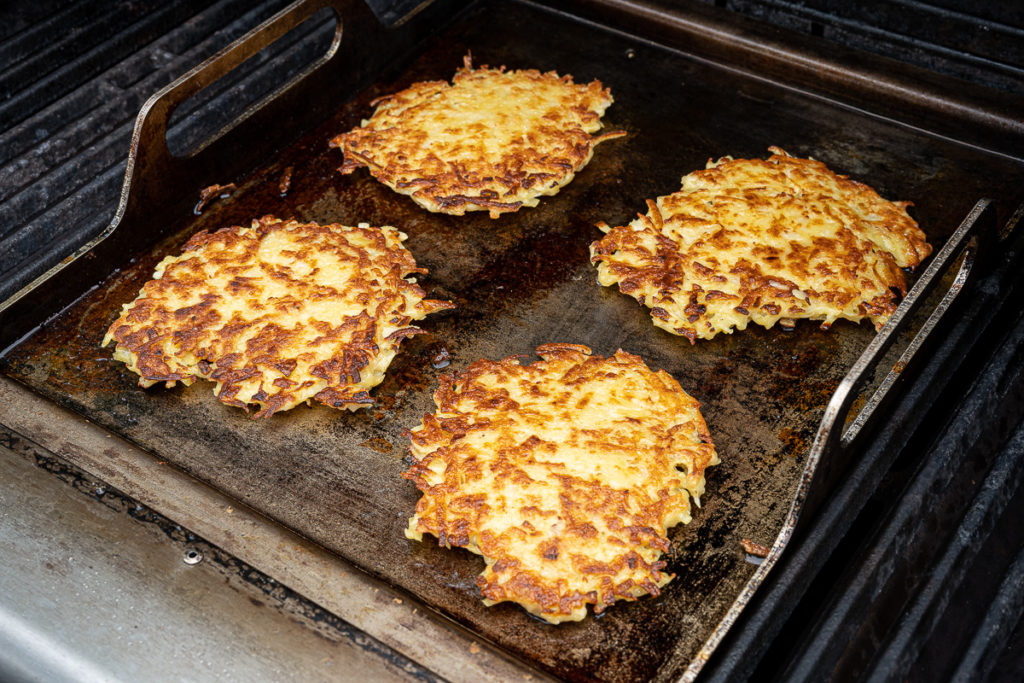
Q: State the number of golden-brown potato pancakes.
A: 4